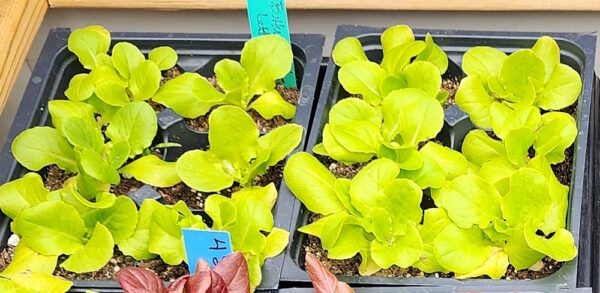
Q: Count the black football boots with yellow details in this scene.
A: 0